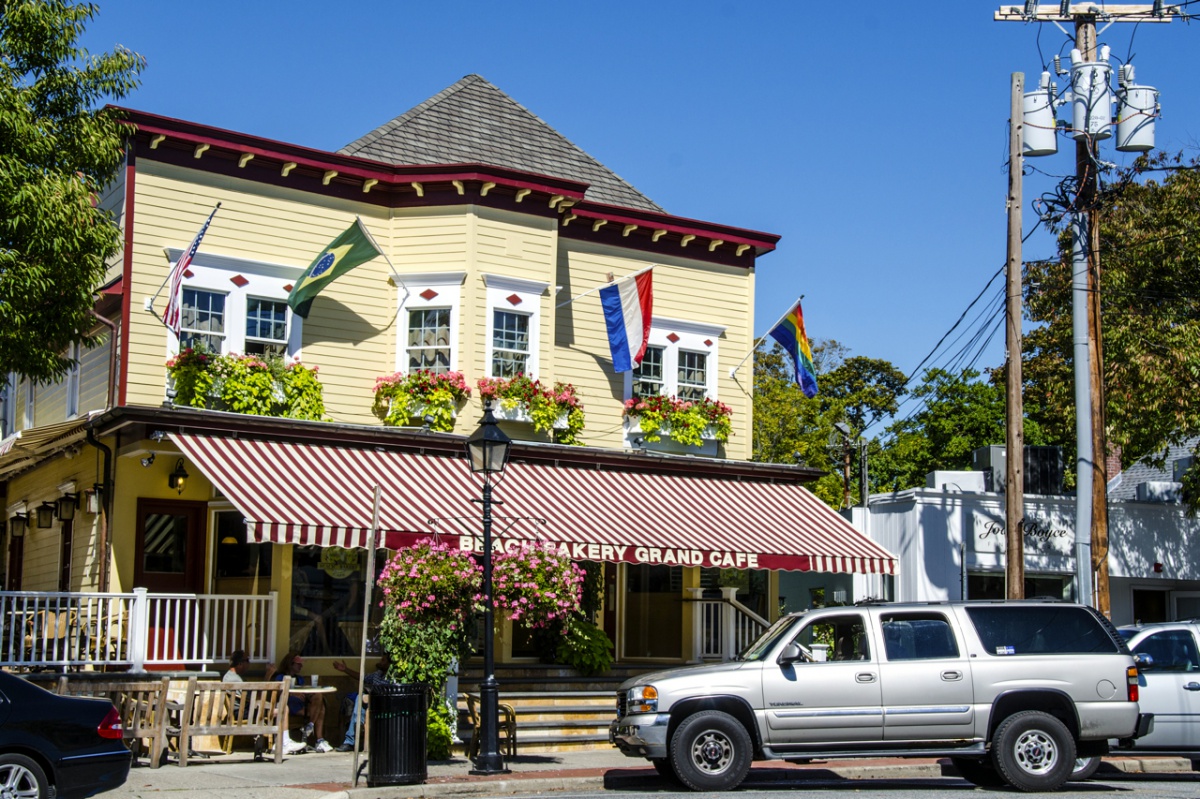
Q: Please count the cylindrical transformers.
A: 3